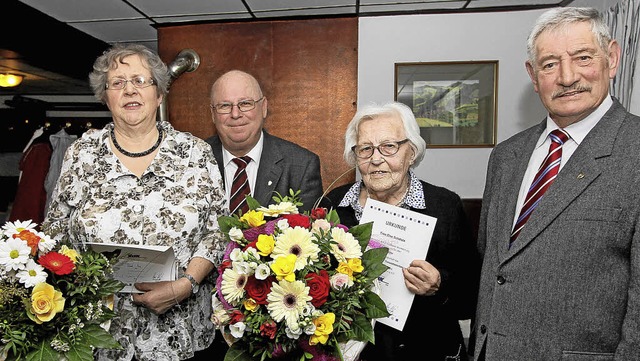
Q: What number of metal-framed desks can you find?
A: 0